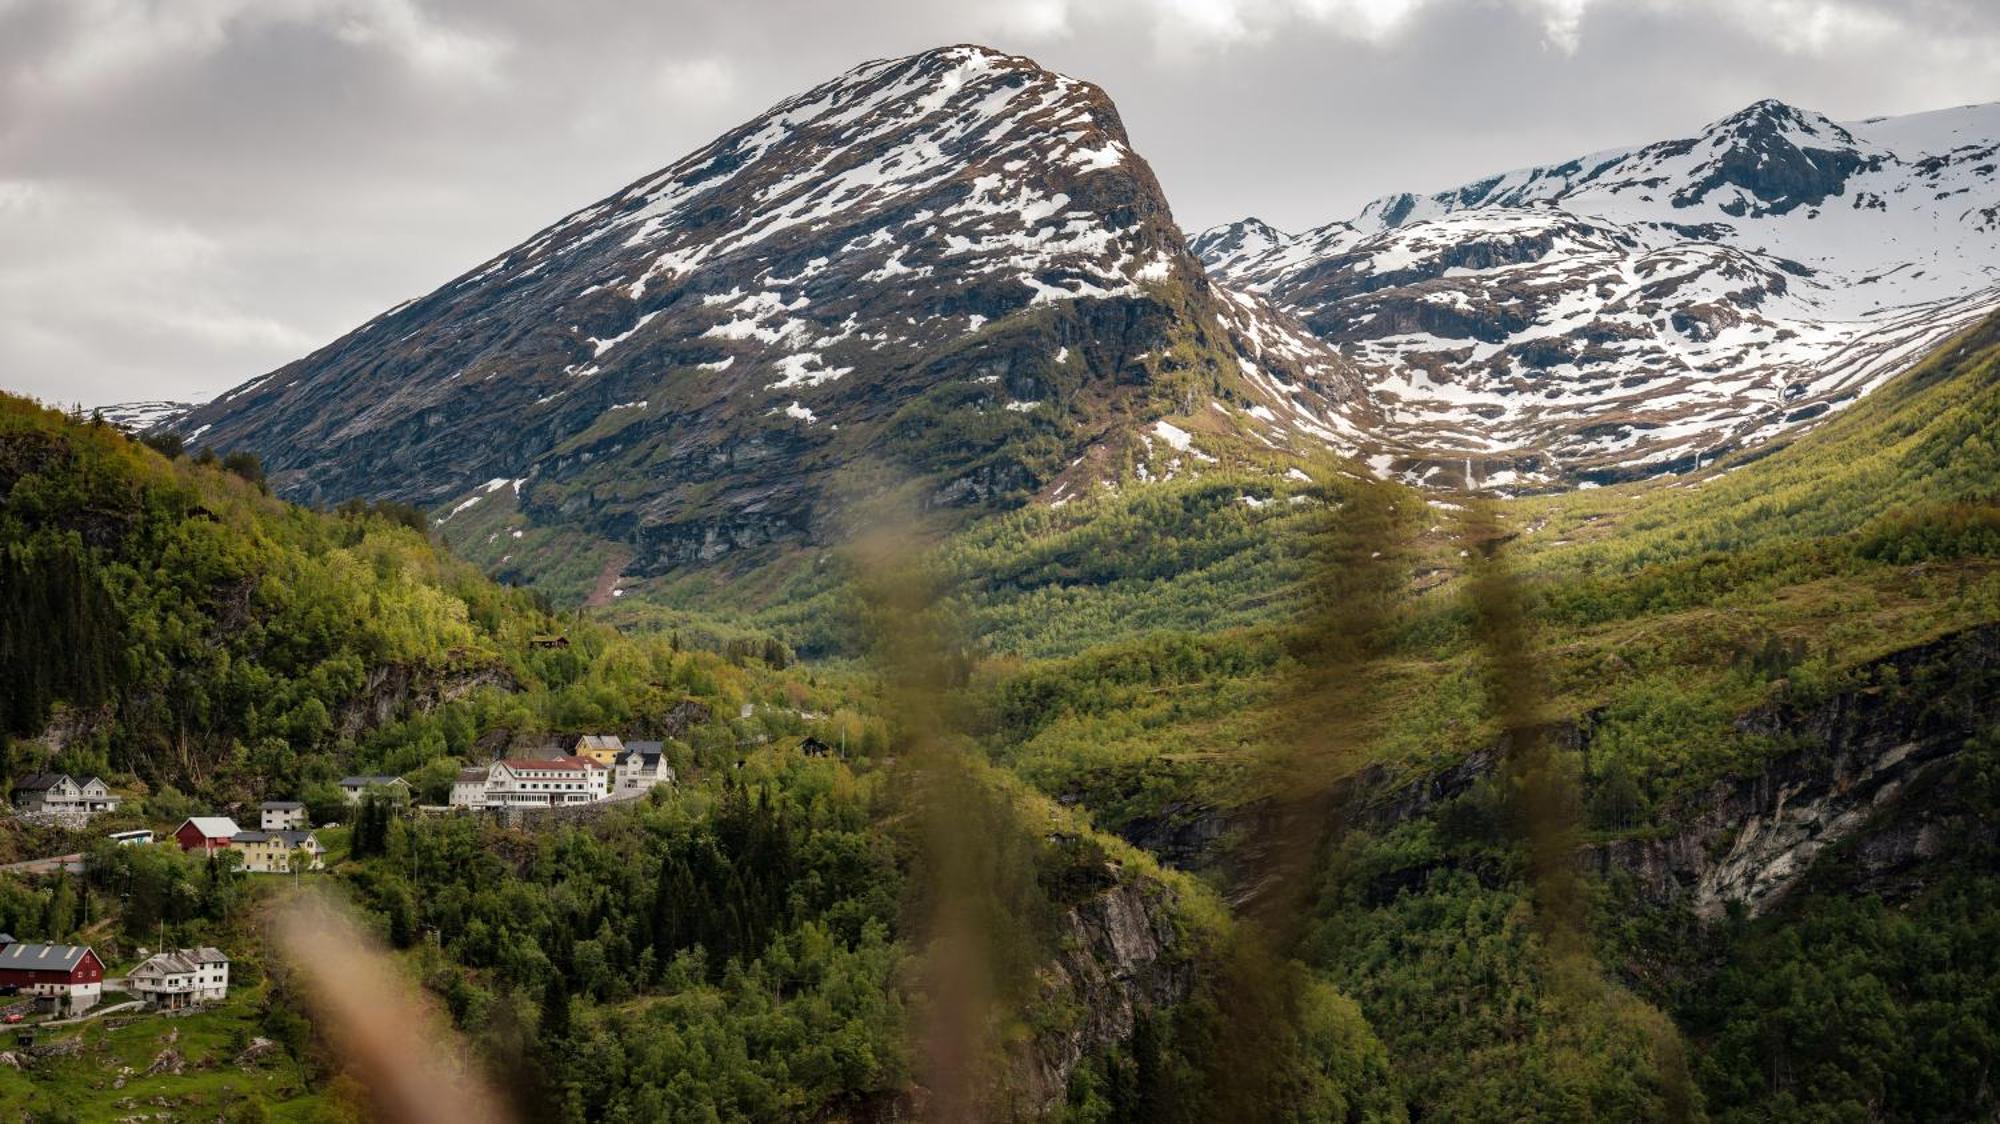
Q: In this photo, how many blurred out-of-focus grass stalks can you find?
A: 4